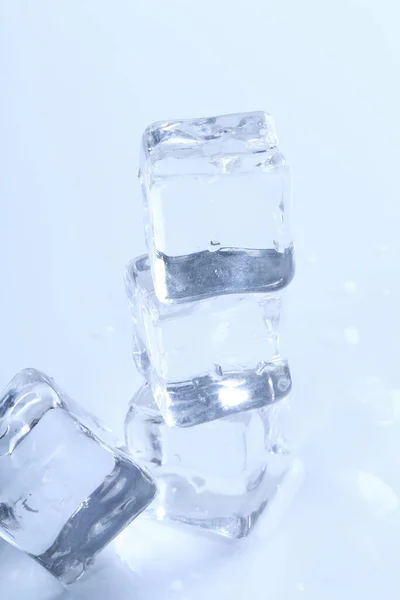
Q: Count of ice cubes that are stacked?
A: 3